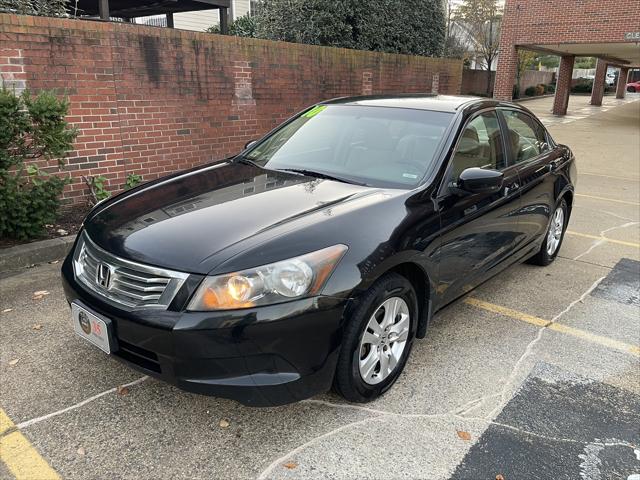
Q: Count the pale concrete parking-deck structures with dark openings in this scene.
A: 0